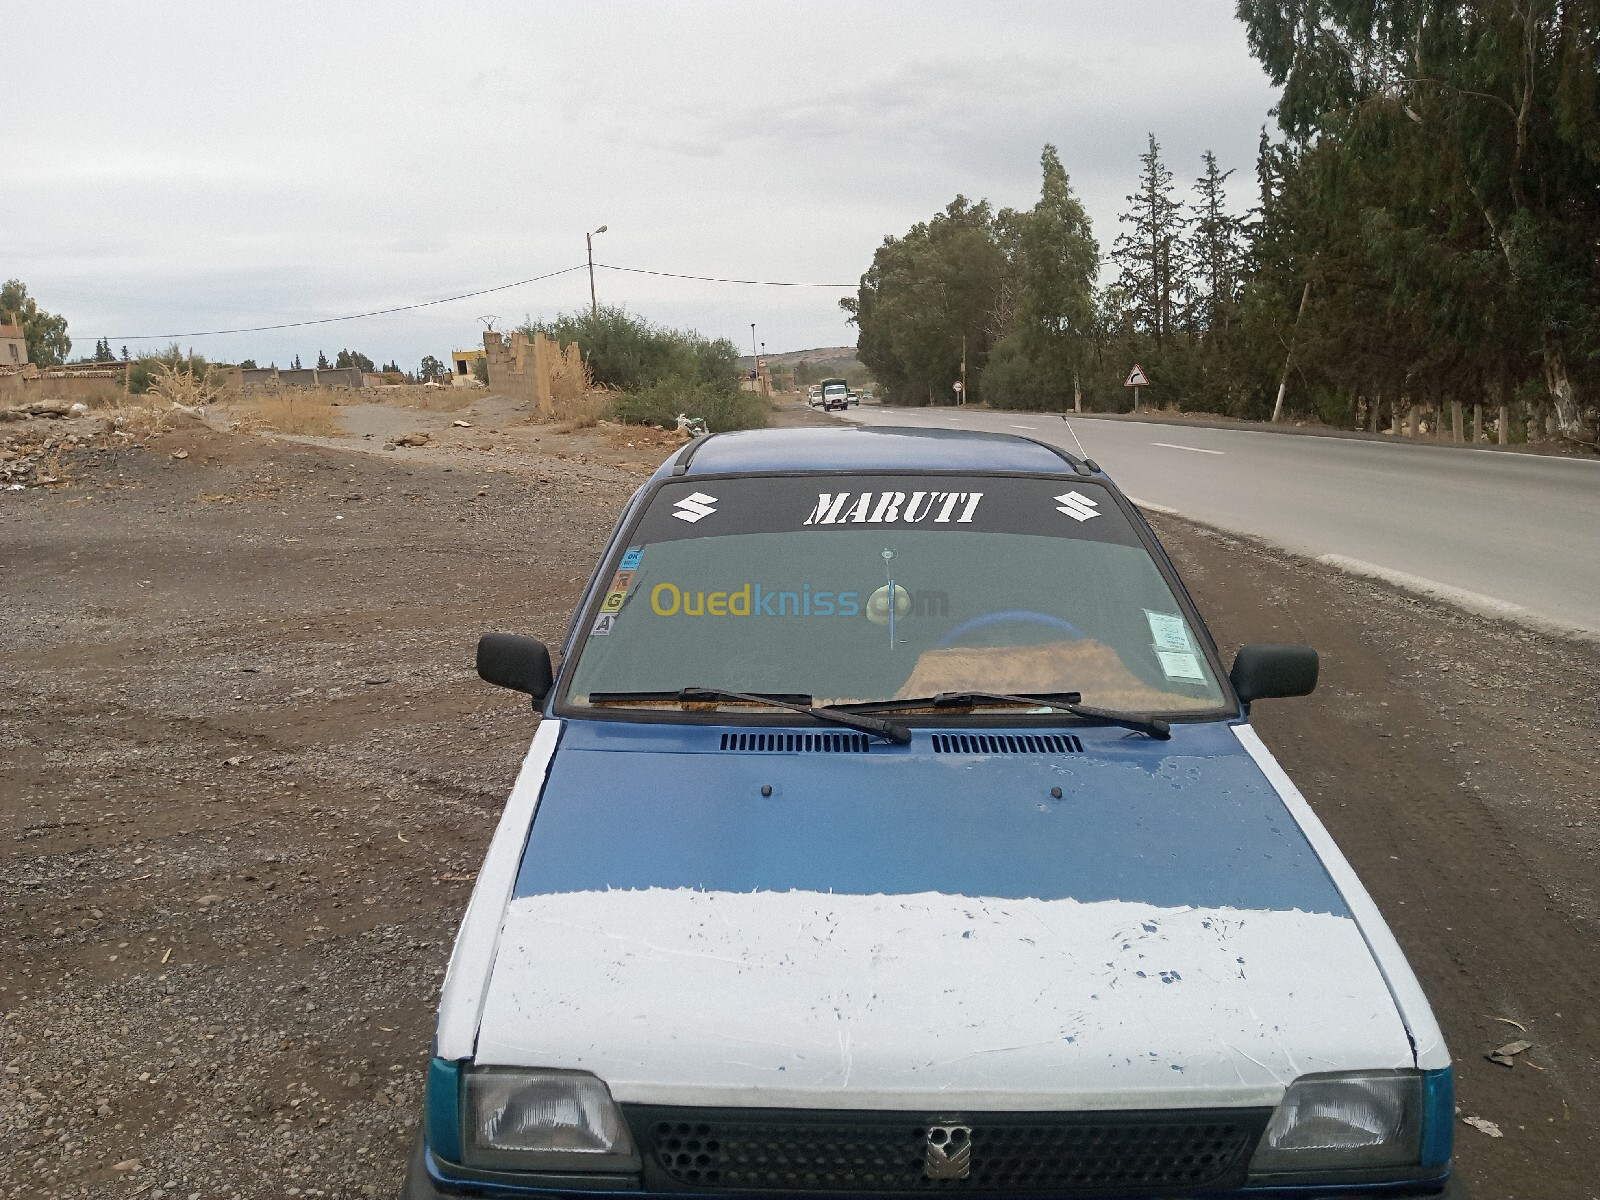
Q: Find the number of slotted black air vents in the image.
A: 2